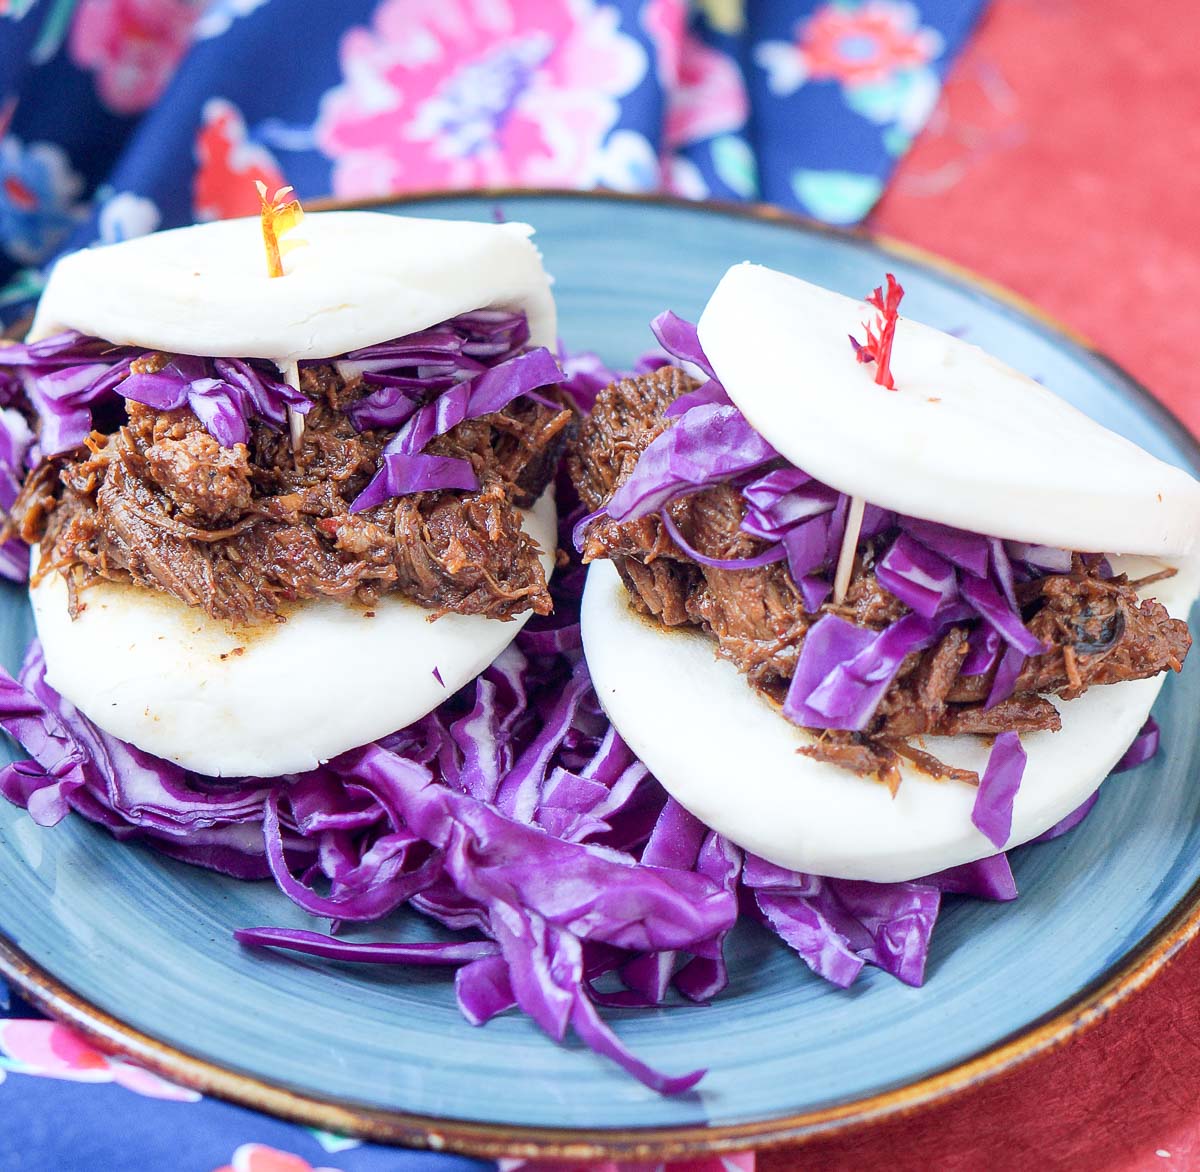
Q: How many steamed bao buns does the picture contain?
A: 2